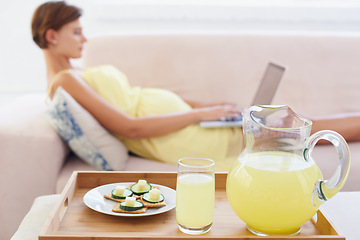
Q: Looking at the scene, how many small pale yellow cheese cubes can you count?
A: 4